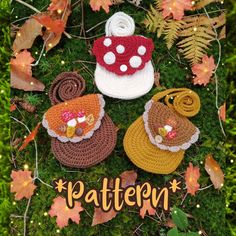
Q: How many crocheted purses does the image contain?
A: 3